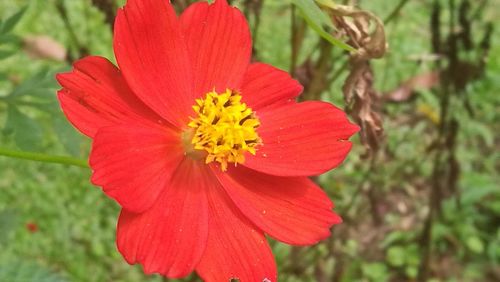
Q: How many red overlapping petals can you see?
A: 9